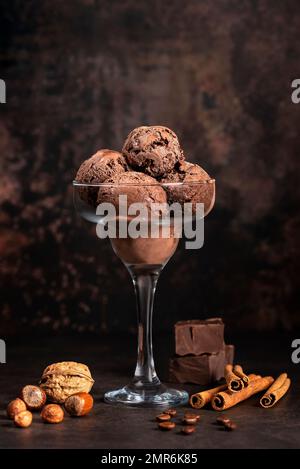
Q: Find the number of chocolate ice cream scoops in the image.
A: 4